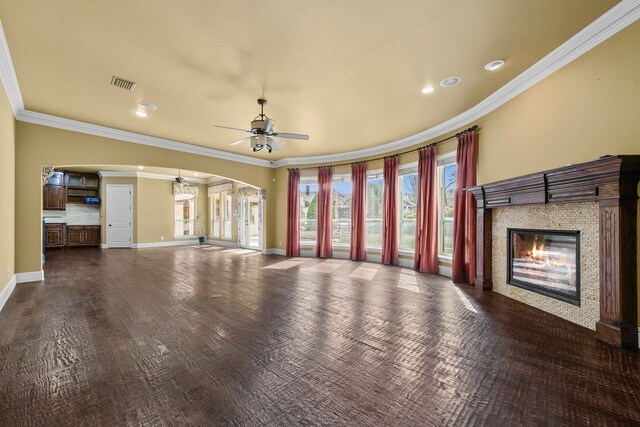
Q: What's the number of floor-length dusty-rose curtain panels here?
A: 6